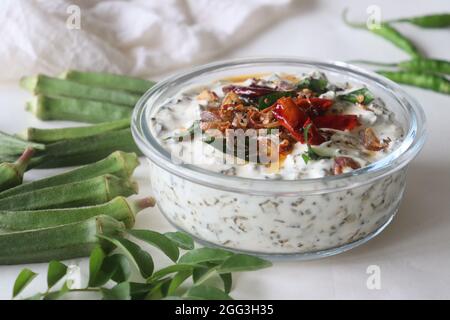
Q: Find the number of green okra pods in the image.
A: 11